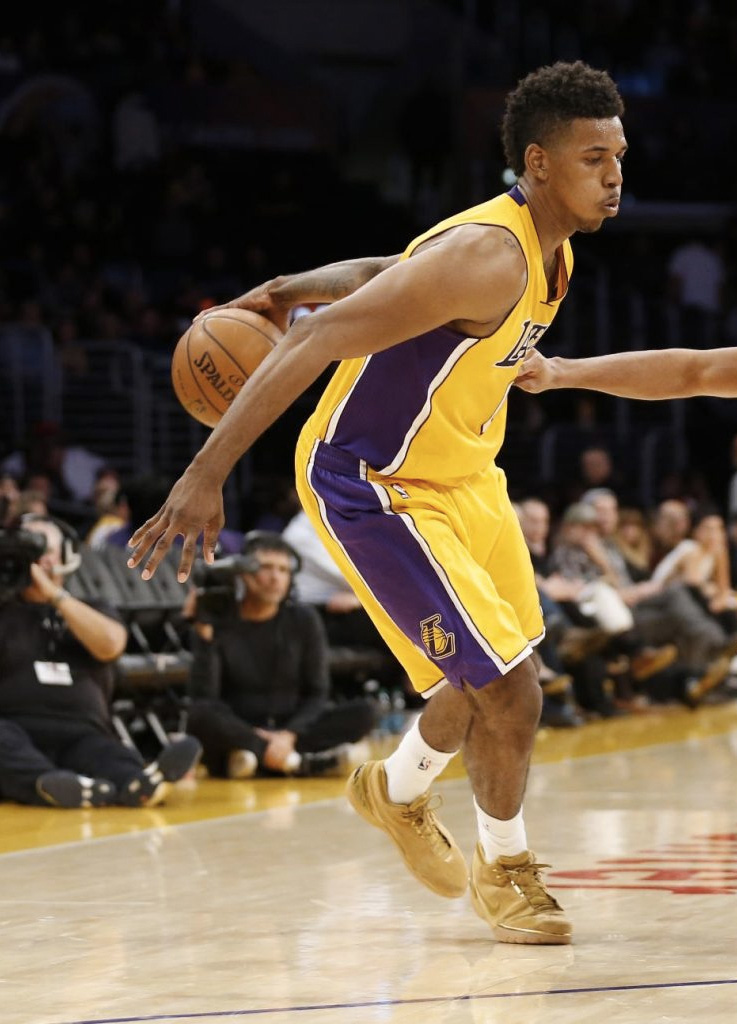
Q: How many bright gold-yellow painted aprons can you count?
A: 1